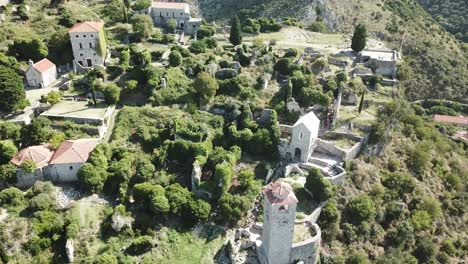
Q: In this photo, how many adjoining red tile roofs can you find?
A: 2